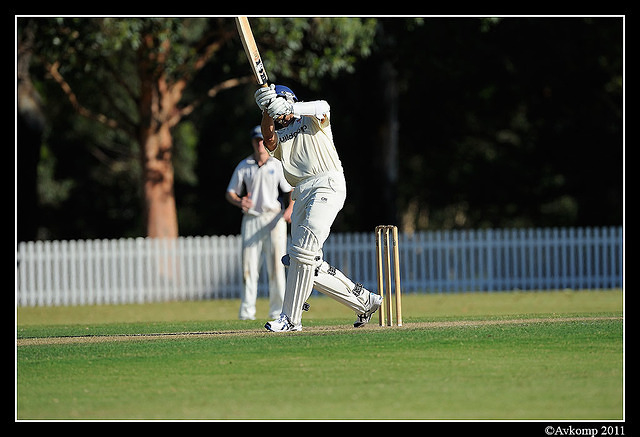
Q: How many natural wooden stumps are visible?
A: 3